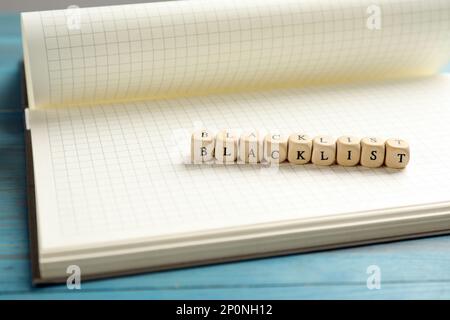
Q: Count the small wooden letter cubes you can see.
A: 9